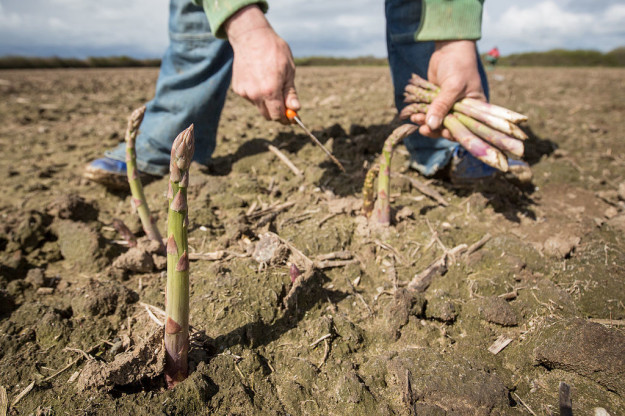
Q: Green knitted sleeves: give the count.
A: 2